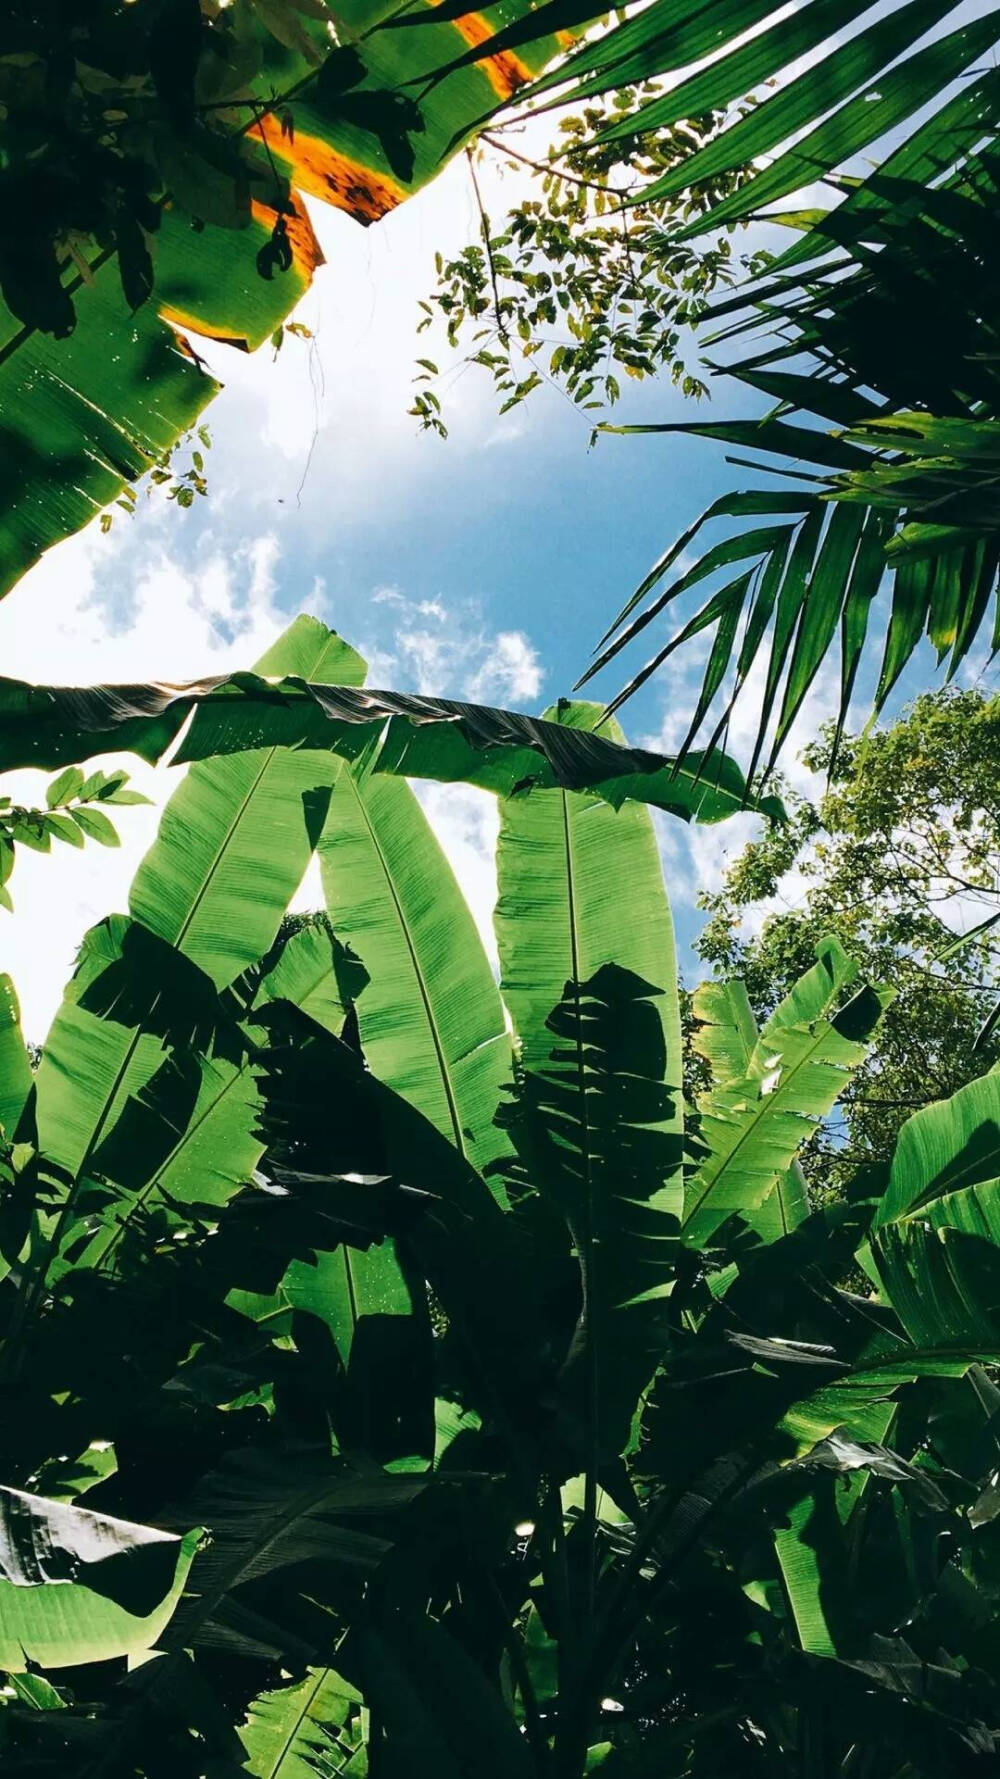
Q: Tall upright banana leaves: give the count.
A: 3